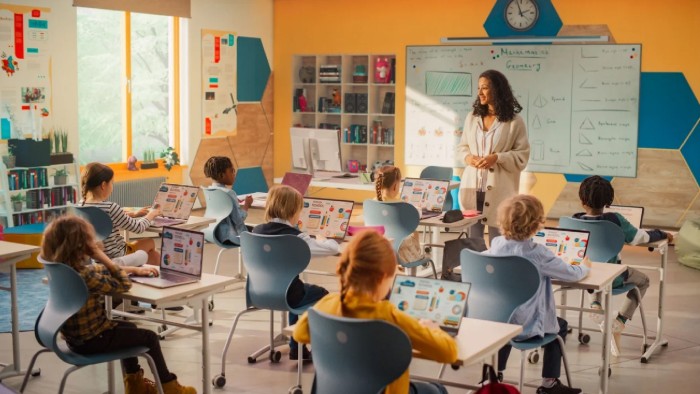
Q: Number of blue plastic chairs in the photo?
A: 9